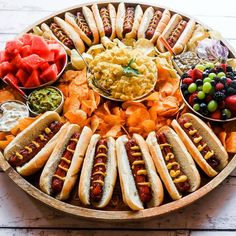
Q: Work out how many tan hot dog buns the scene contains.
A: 12